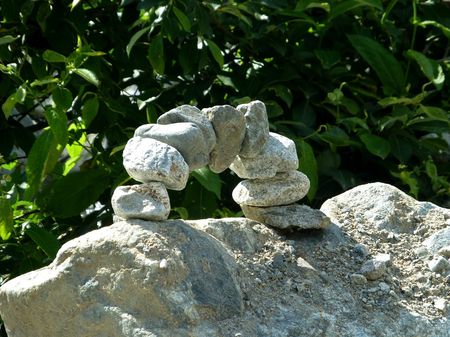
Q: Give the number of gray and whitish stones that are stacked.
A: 9